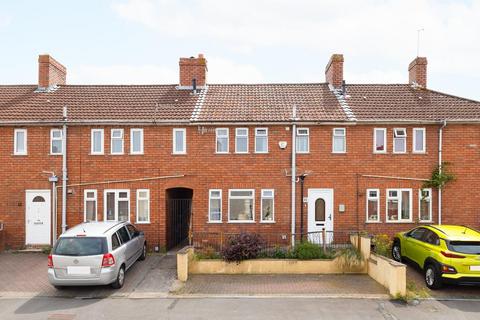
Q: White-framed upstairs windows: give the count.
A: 14